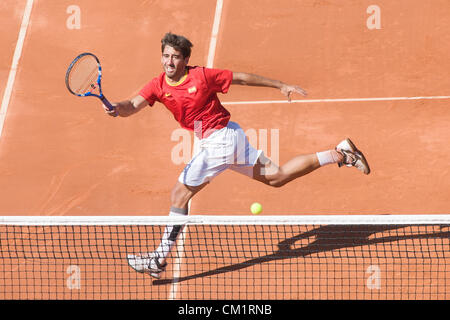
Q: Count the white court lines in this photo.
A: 3